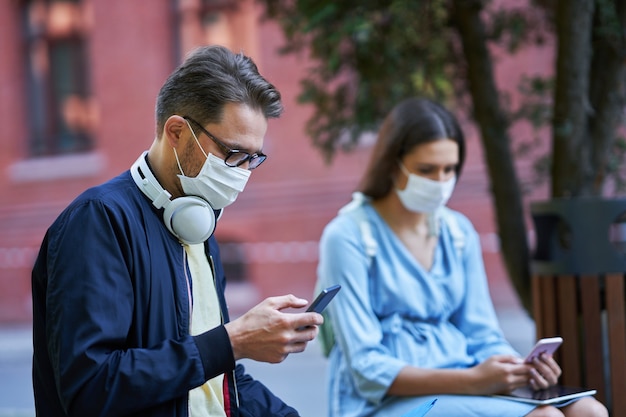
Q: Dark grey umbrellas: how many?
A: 0